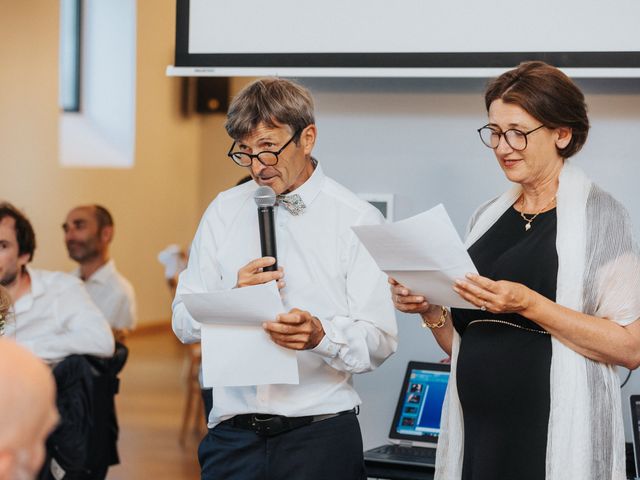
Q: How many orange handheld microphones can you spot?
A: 0